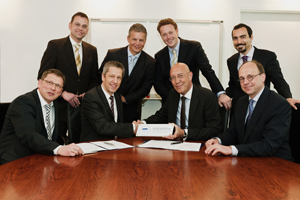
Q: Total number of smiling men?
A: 8